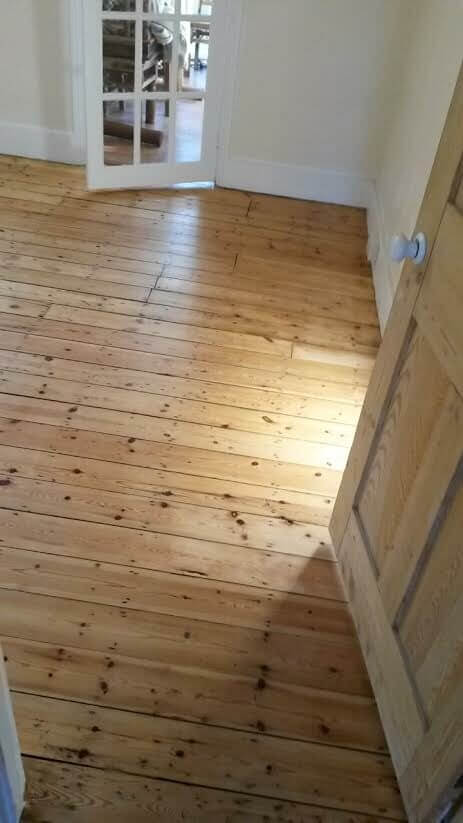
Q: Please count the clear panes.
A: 9